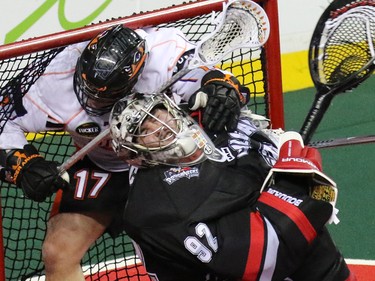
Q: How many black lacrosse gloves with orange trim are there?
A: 2